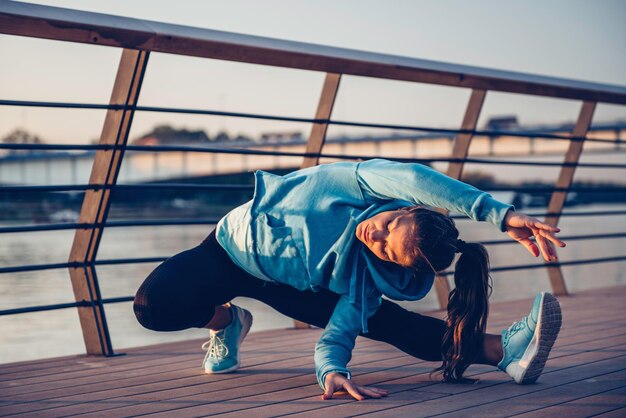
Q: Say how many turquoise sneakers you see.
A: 2